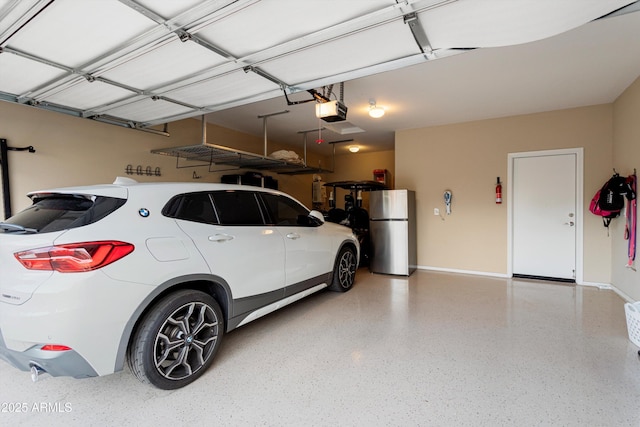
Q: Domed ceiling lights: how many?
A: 2